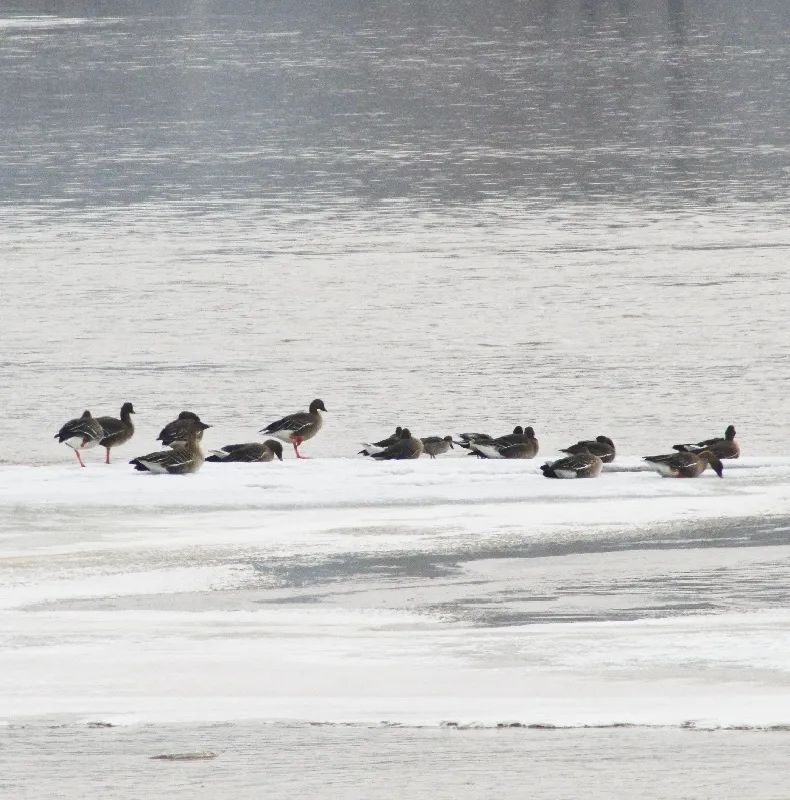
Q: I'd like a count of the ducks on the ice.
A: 15